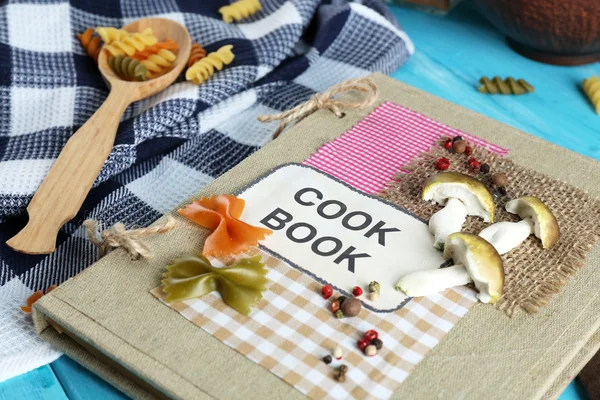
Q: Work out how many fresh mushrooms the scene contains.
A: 3